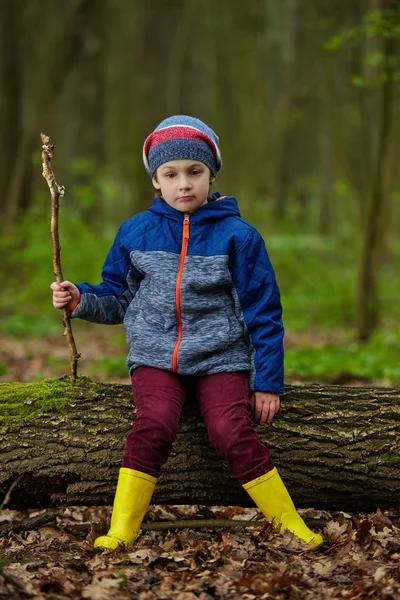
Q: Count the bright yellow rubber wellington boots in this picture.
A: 2